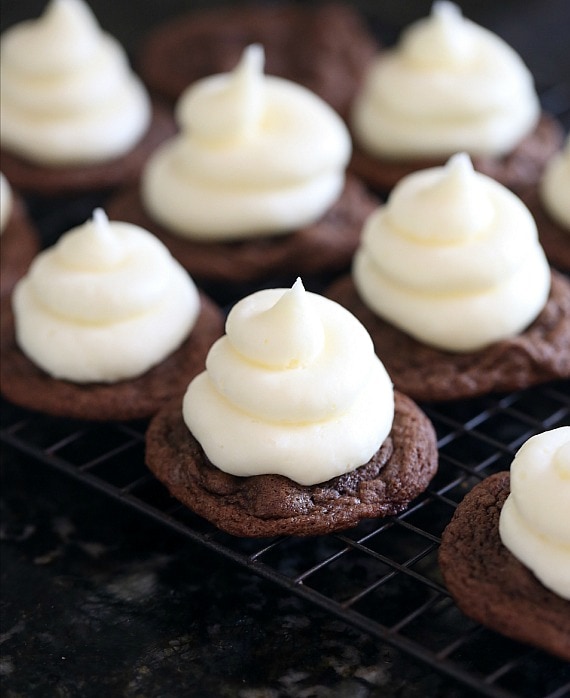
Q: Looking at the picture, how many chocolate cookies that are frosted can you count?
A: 9